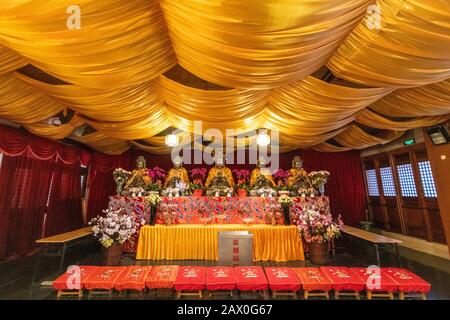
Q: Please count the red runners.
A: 12